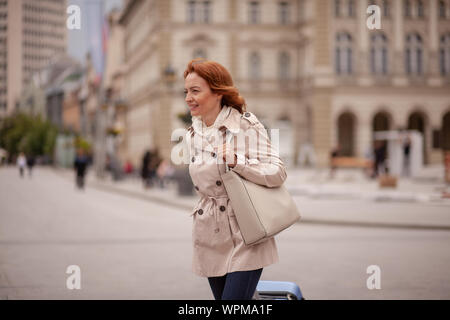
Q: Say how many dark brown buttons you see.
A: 7